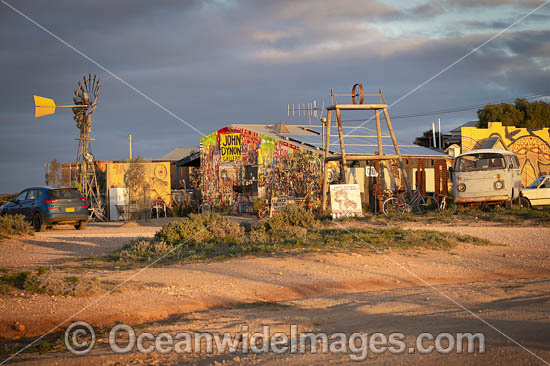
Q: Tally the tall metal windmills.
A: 1